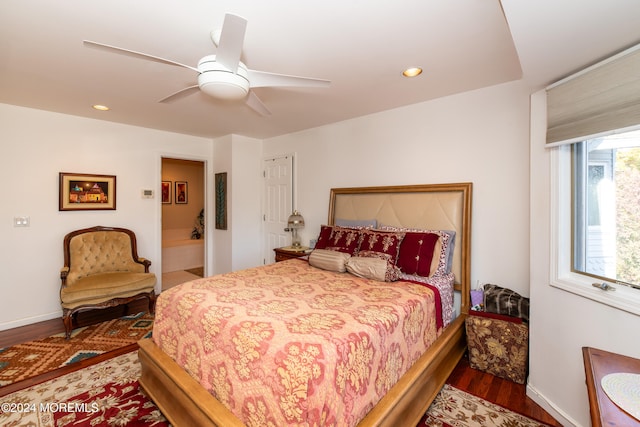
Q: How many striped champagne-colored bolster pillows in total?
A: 2